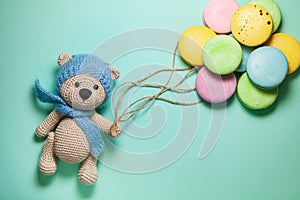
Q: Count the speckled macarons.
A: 1